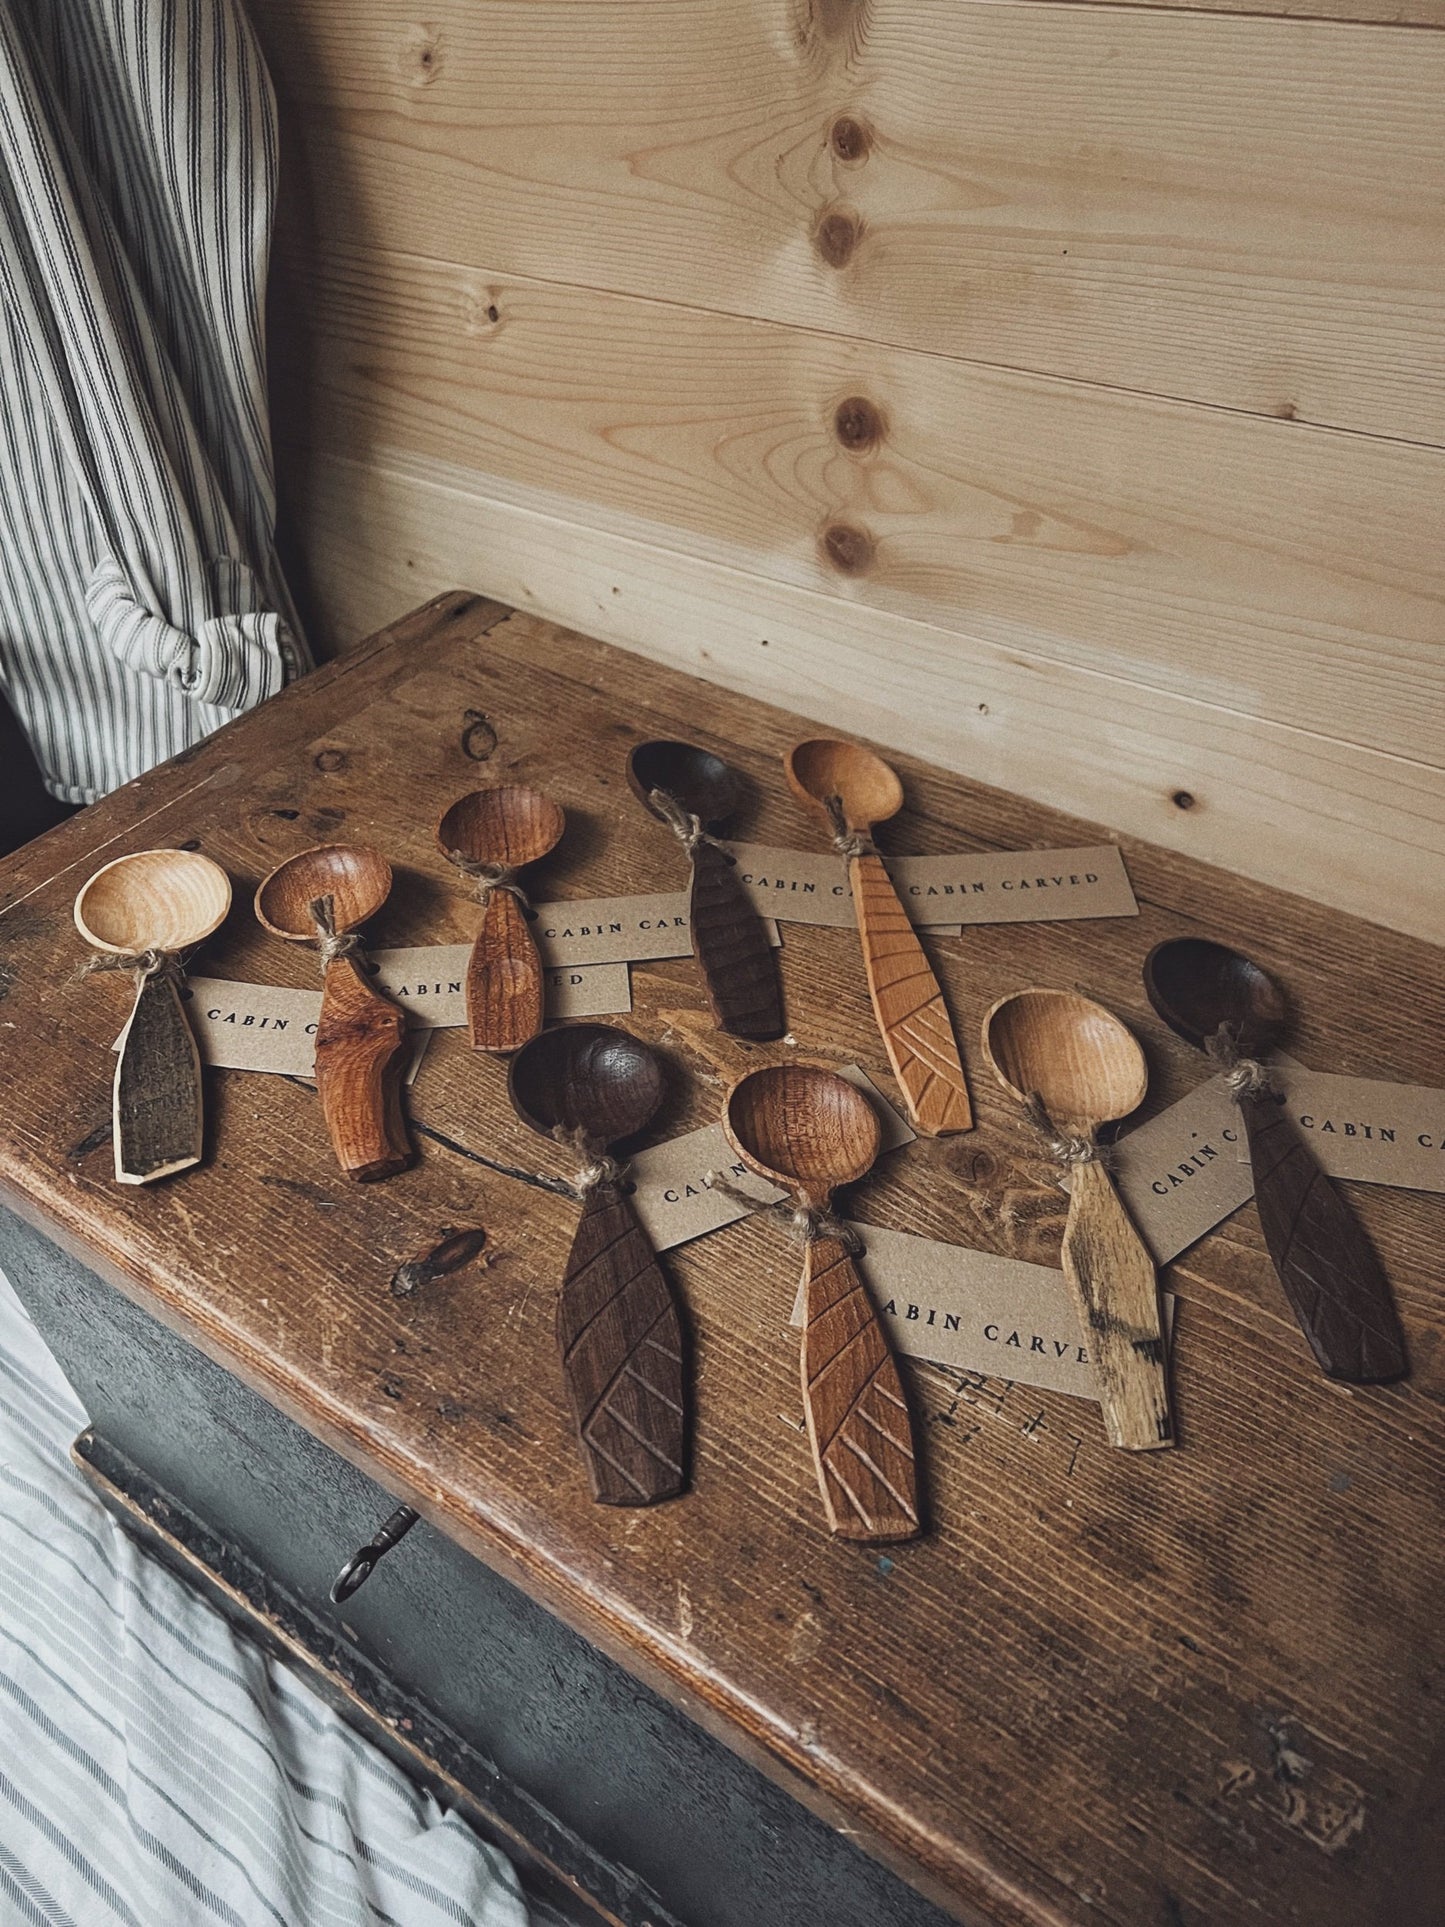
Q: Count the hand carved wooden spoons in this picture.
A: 9